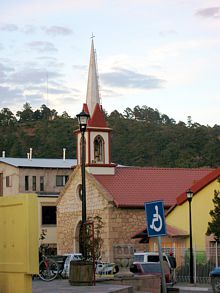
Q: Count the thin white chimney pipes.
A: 4